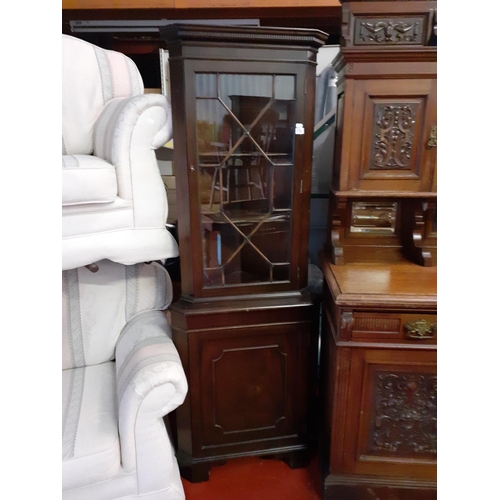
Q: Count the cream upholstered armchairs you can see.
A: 2